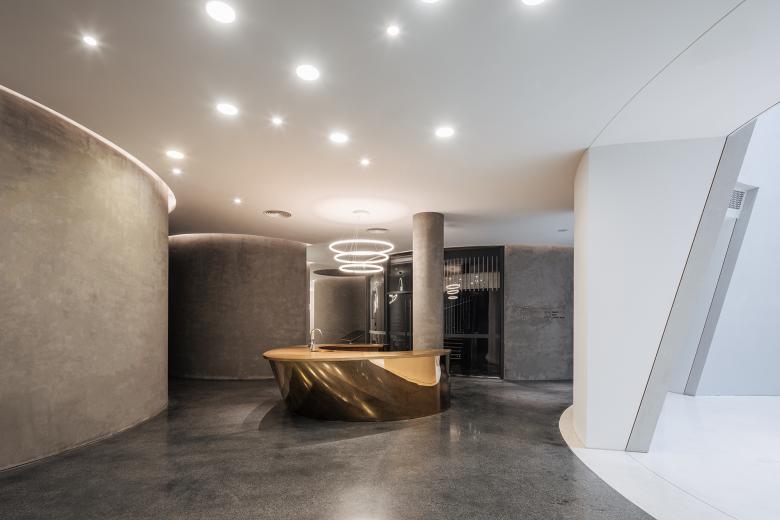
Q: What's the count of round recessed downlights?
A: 14